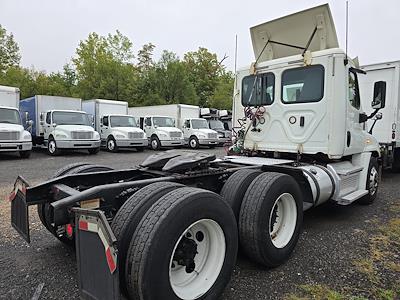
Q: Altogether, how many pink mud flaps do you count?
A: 0